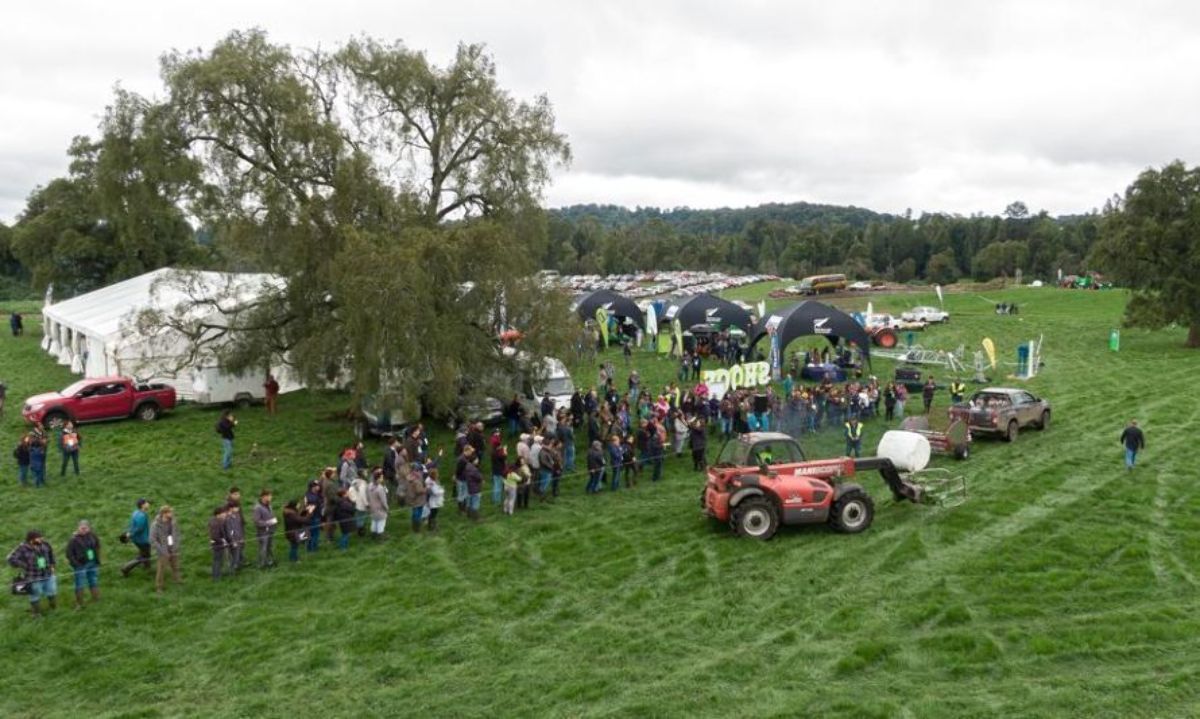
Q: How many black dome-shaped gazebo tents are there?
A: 3